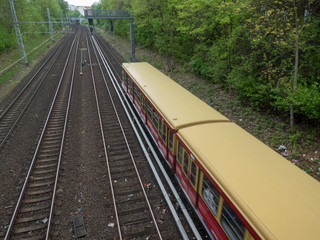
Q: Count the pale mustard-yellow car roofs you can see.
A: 2